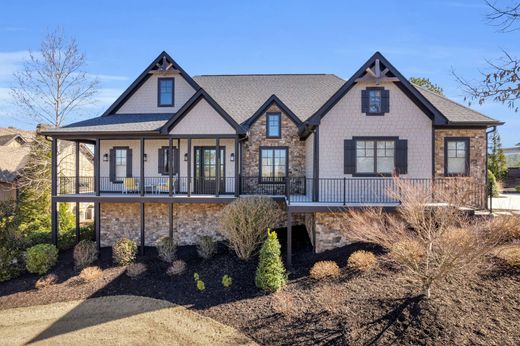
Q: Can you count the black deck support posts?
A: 6